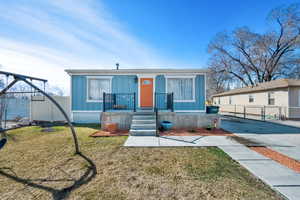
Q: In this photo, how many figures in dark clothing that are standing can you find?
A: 0